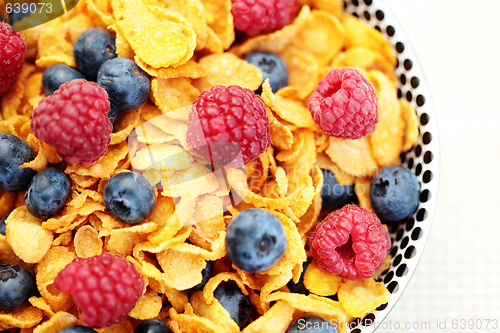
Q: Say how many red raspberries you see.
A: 7